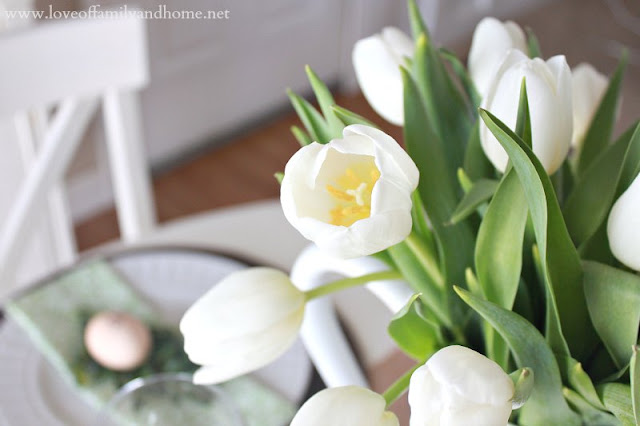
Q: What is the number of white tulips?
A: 9